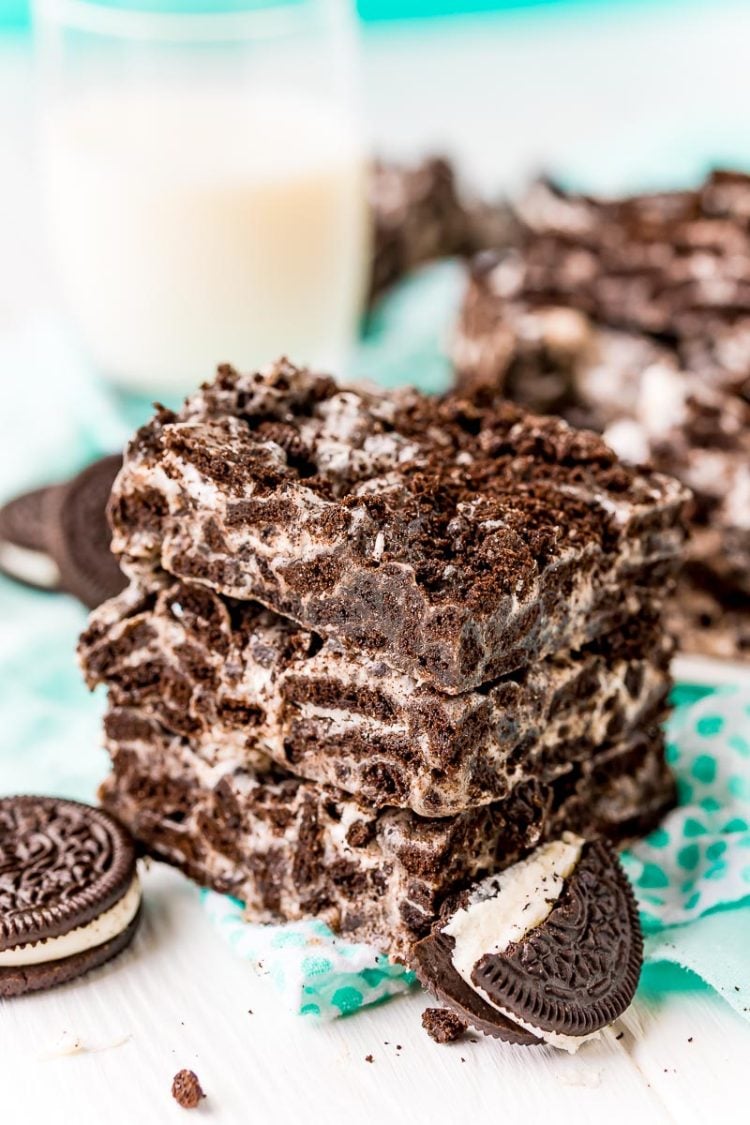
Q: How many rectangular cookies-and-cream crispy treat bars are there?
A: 3